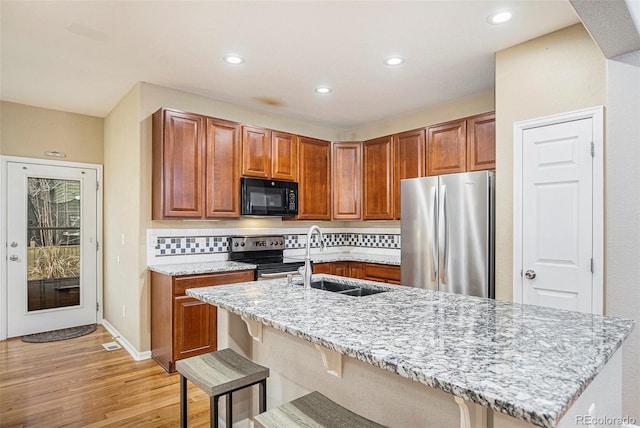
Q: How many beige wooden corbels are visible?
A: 3